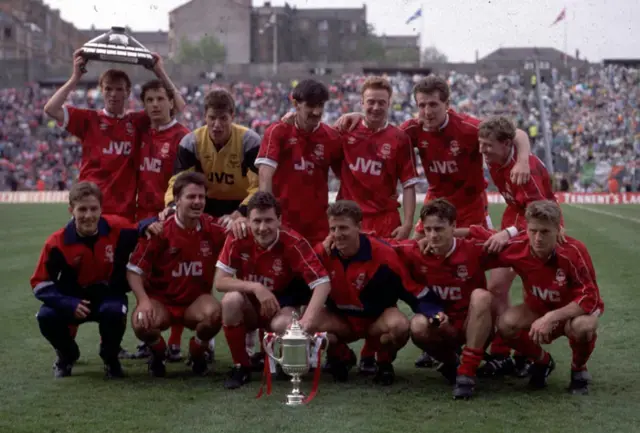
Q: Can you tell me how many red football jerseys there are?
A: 10